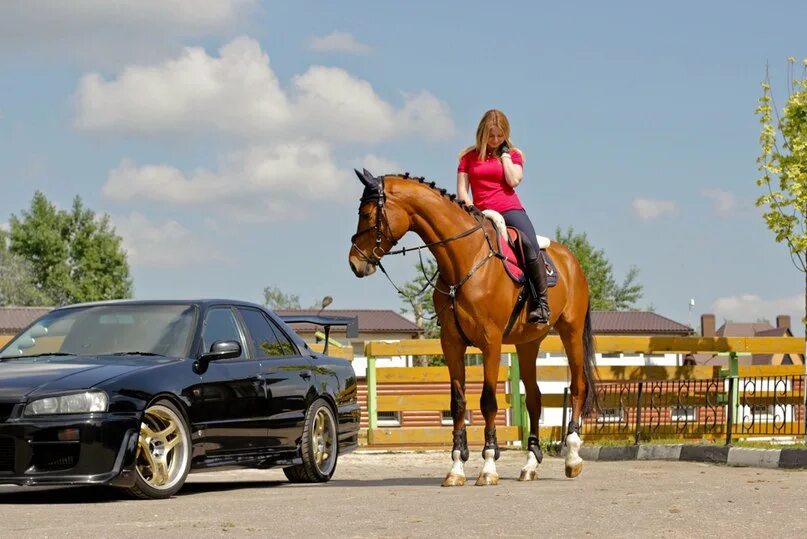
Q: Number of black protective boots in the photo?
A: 4